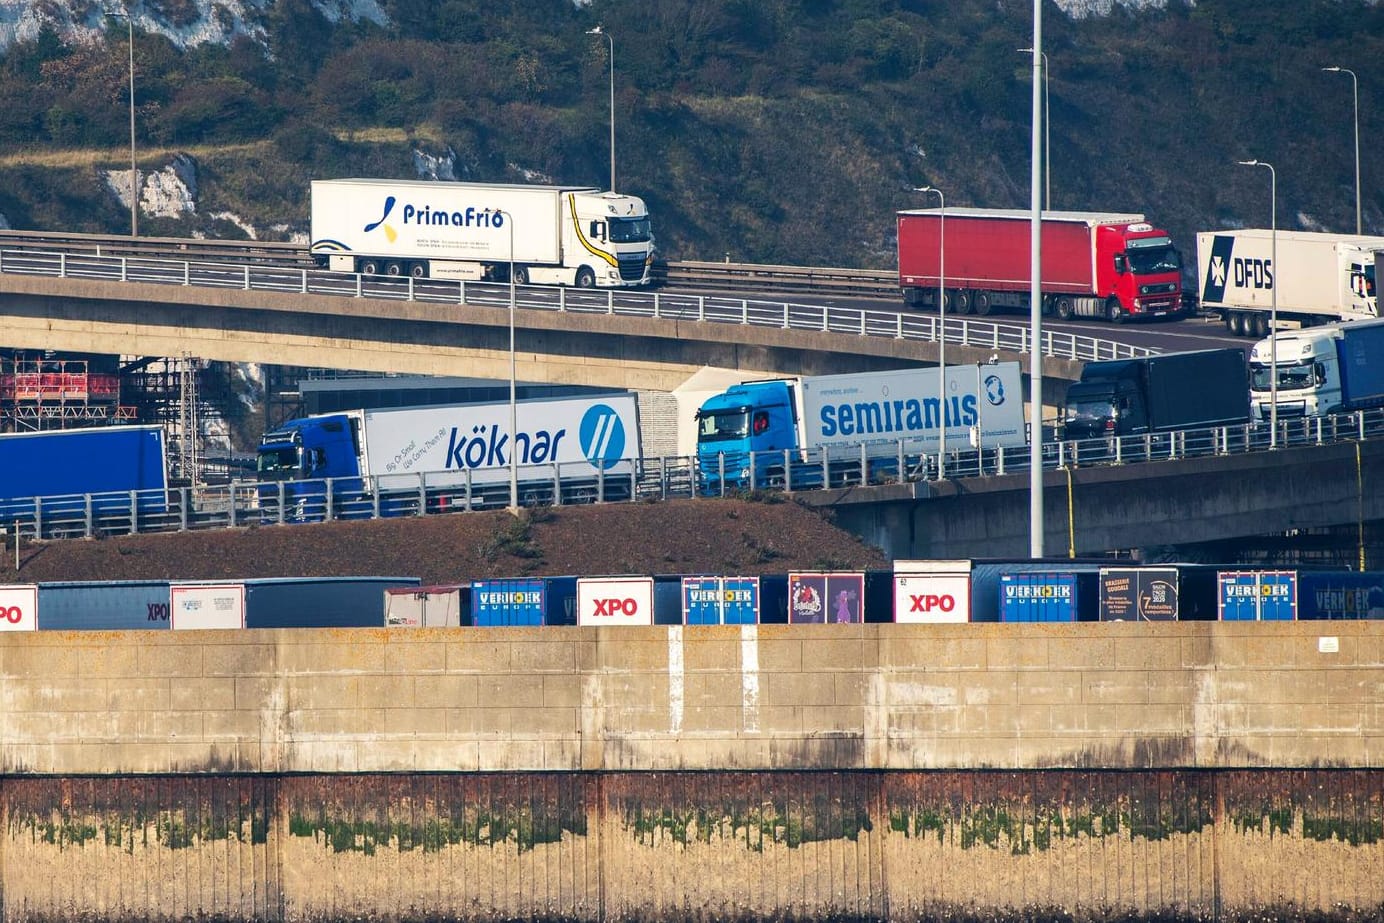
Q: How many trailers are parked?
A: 11